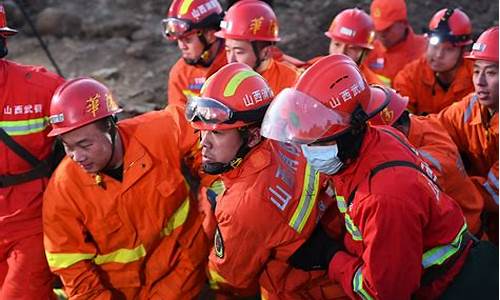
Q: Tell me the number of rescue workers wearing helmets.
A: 10